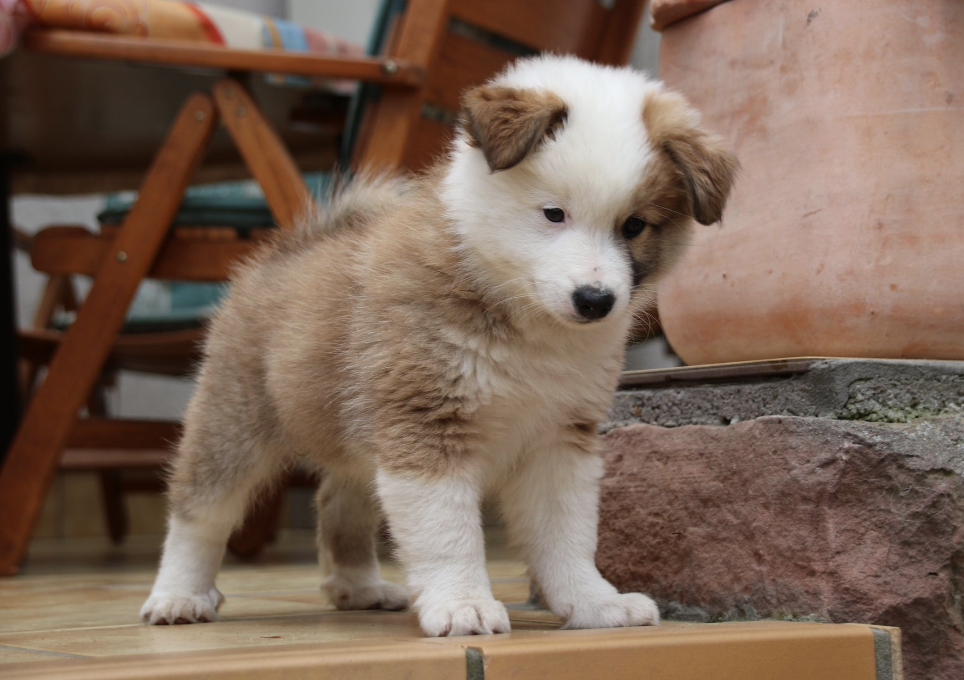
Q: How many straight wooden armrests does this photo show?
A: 1